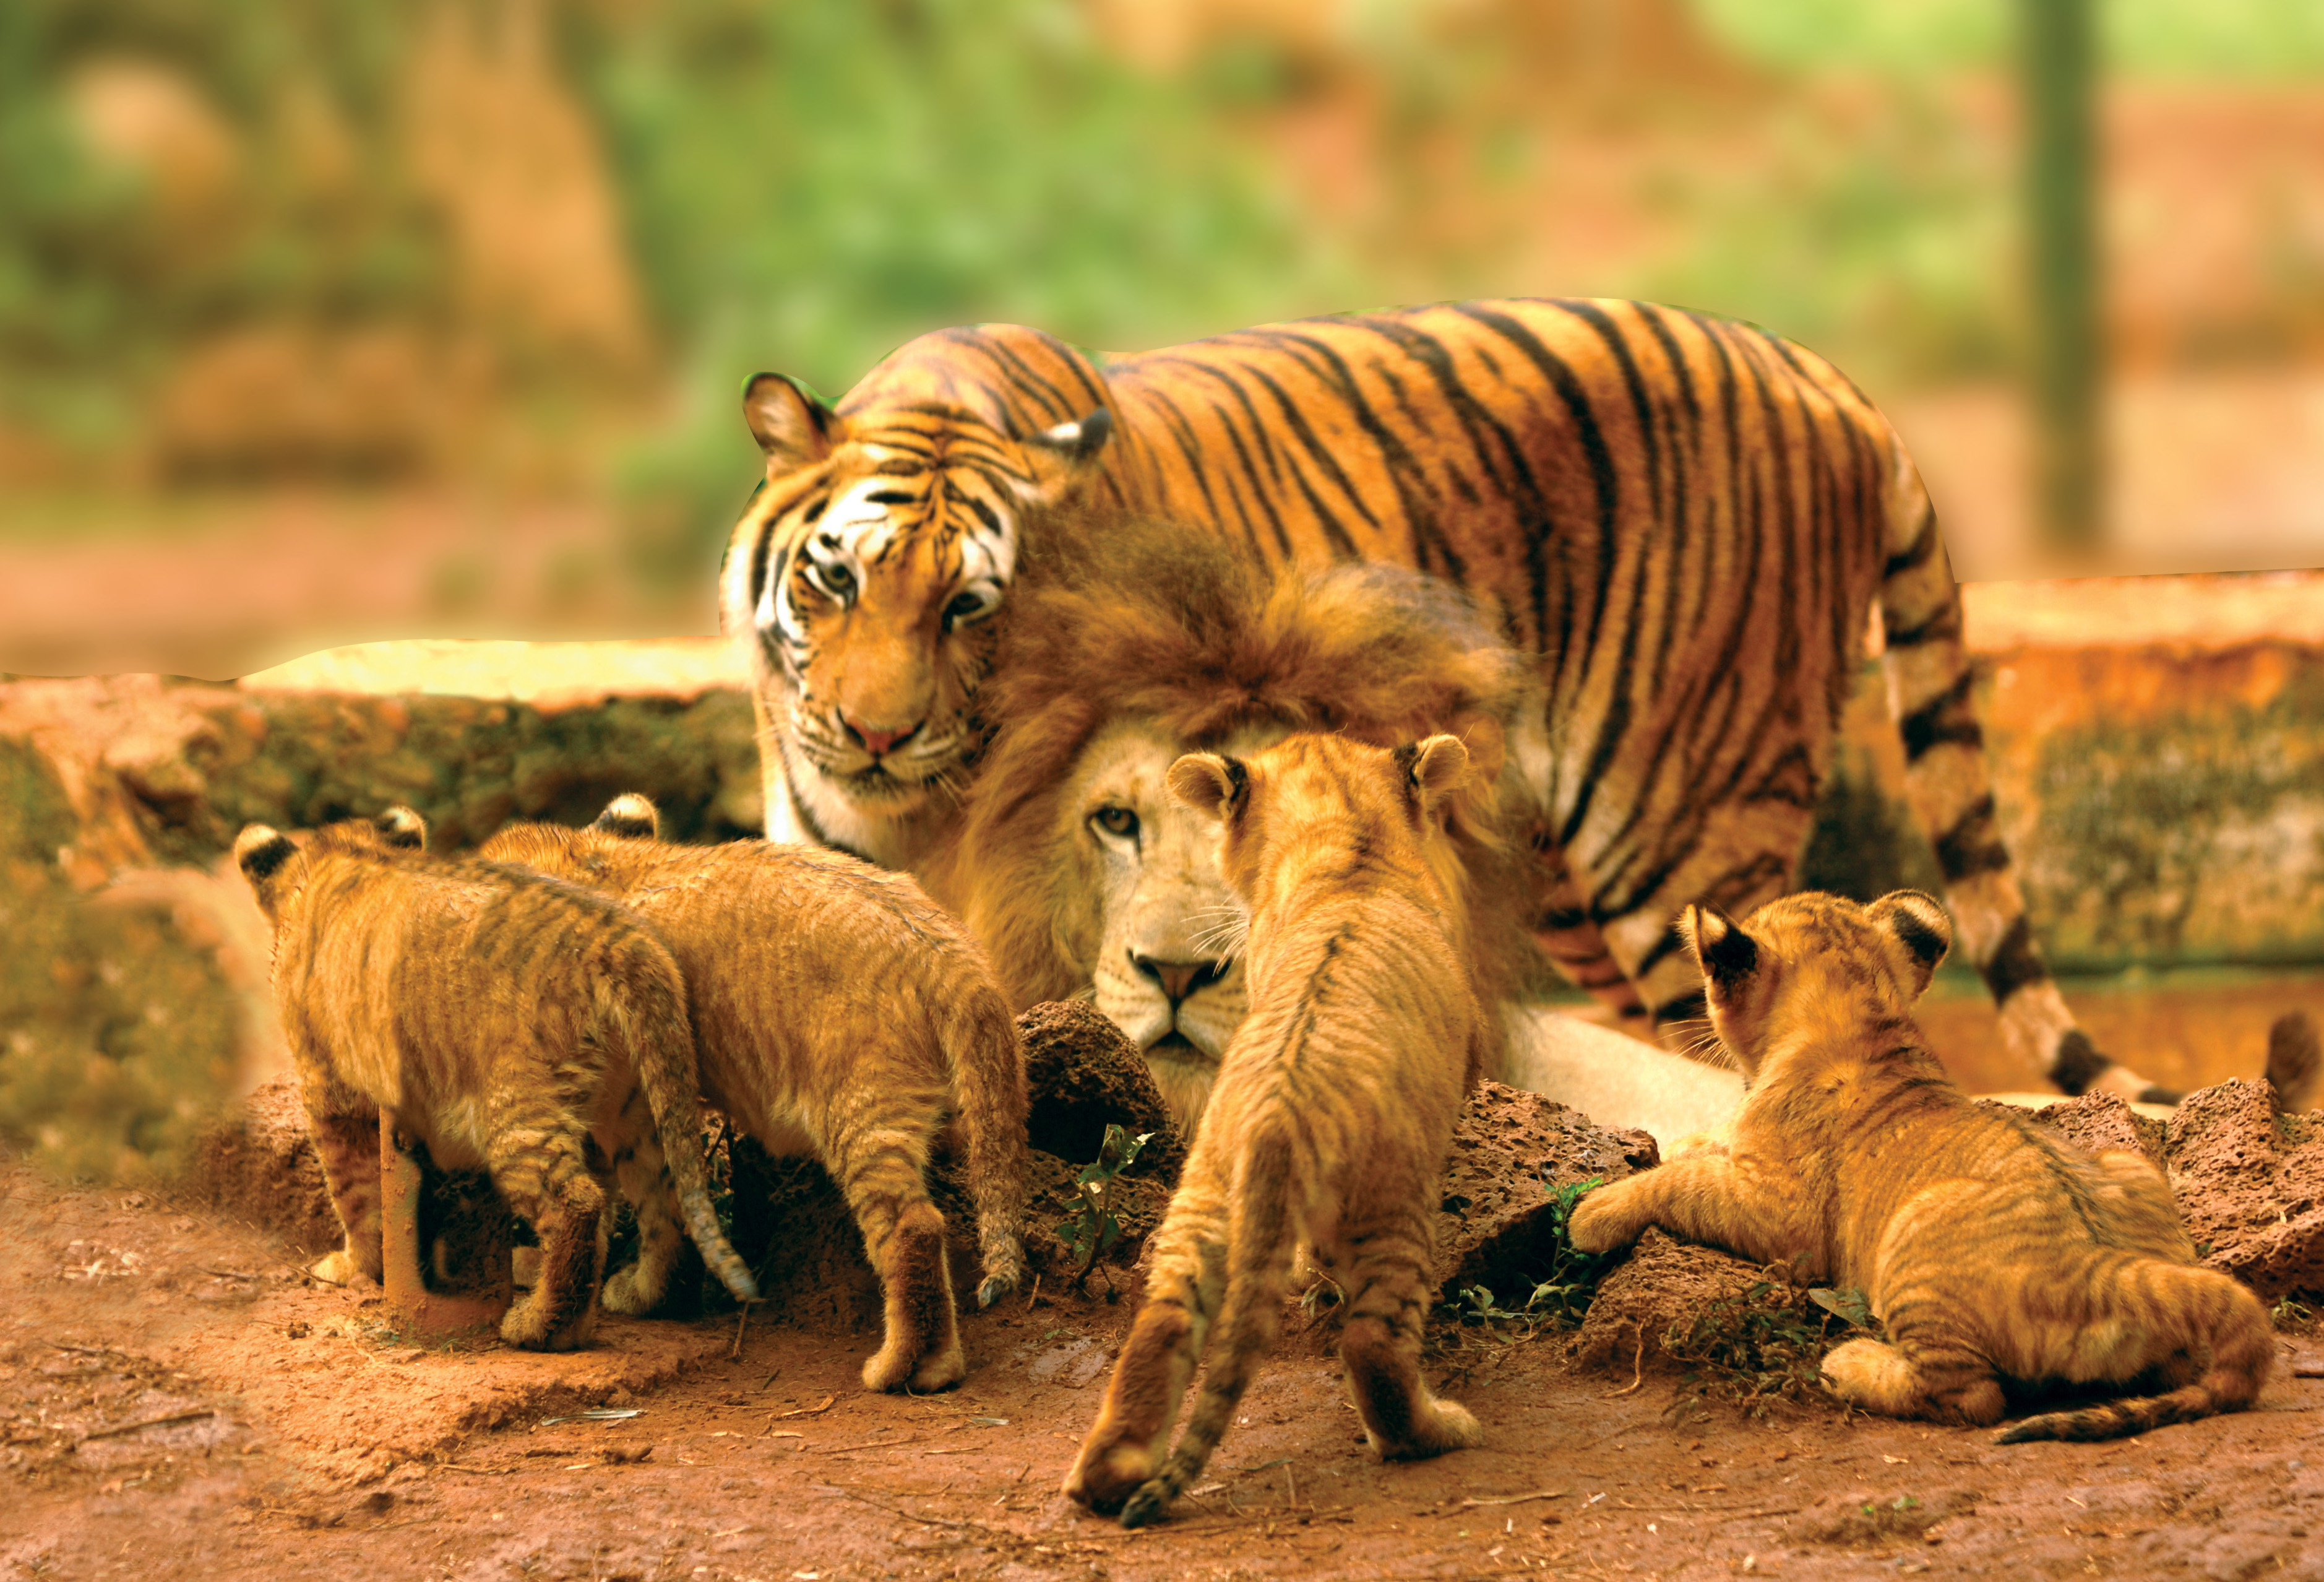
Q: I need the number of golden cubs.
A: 4